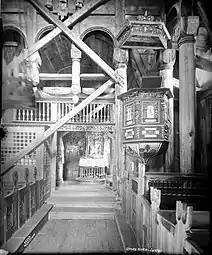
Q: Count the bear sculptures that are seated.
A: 0